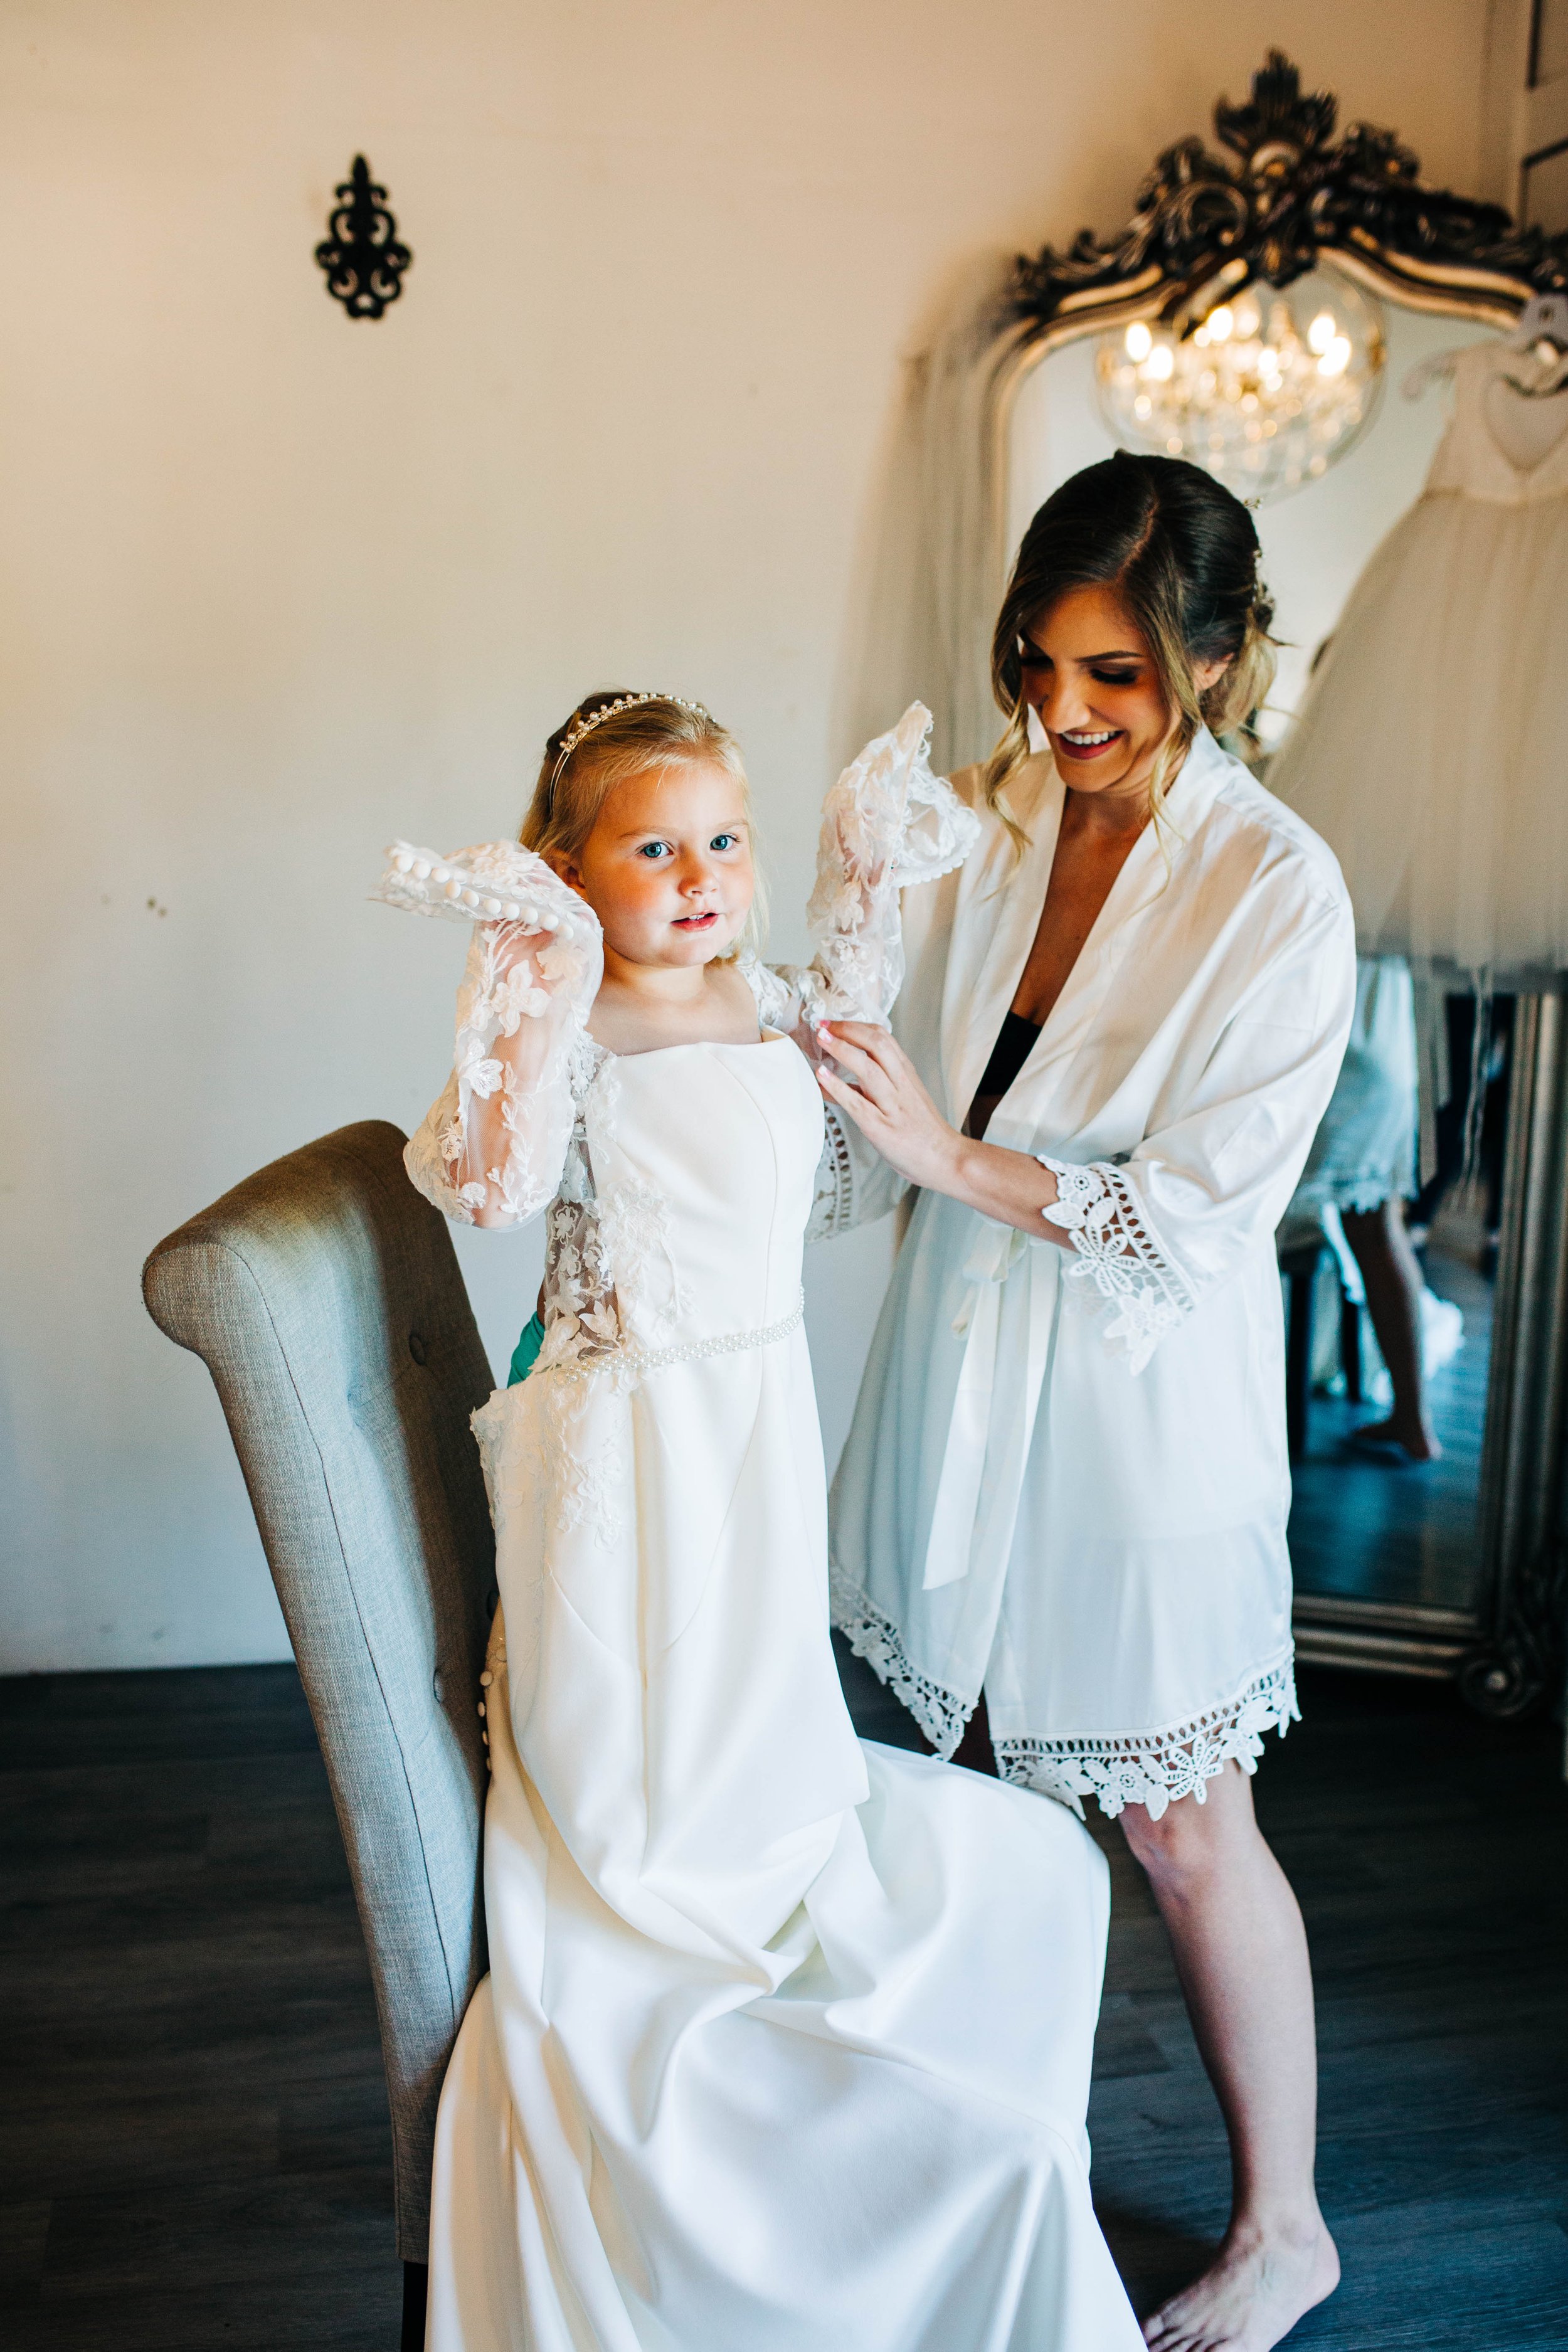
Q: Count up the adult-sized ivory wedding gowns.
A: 1